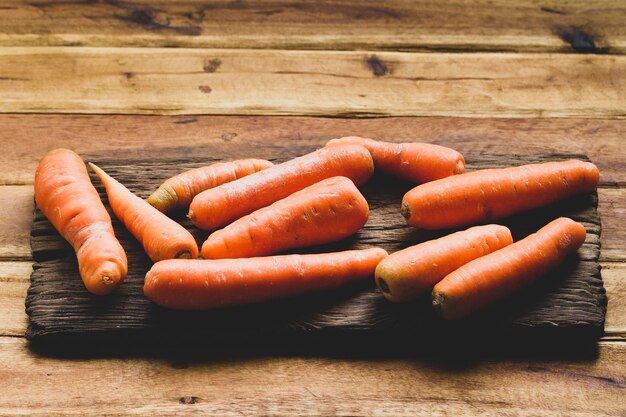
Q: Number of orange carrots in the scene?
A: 10